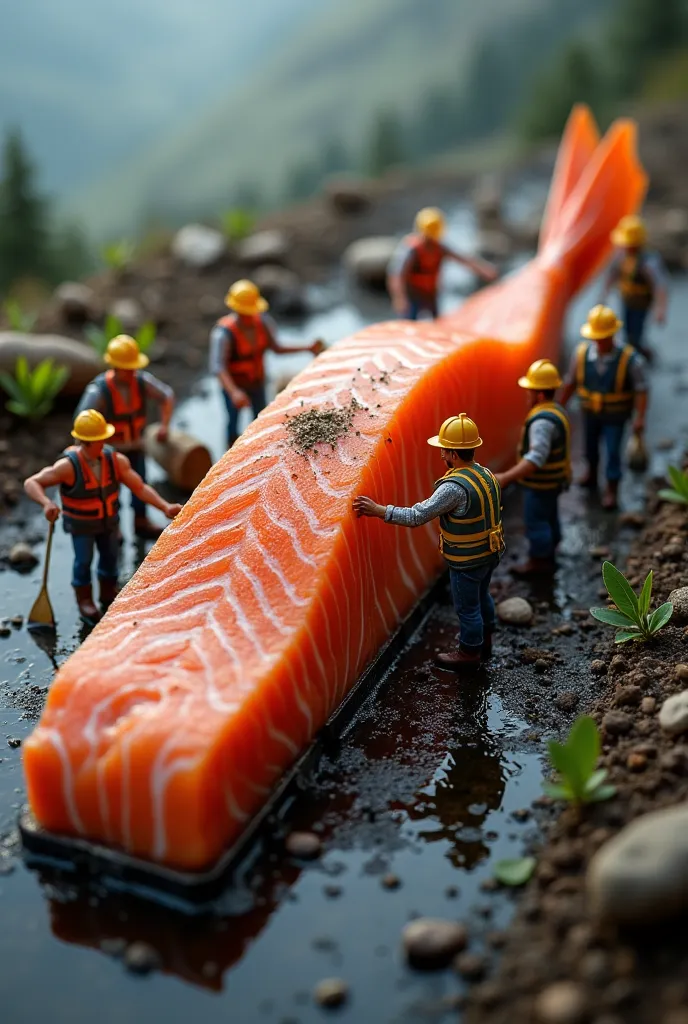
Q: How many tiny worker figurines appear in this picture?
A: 8